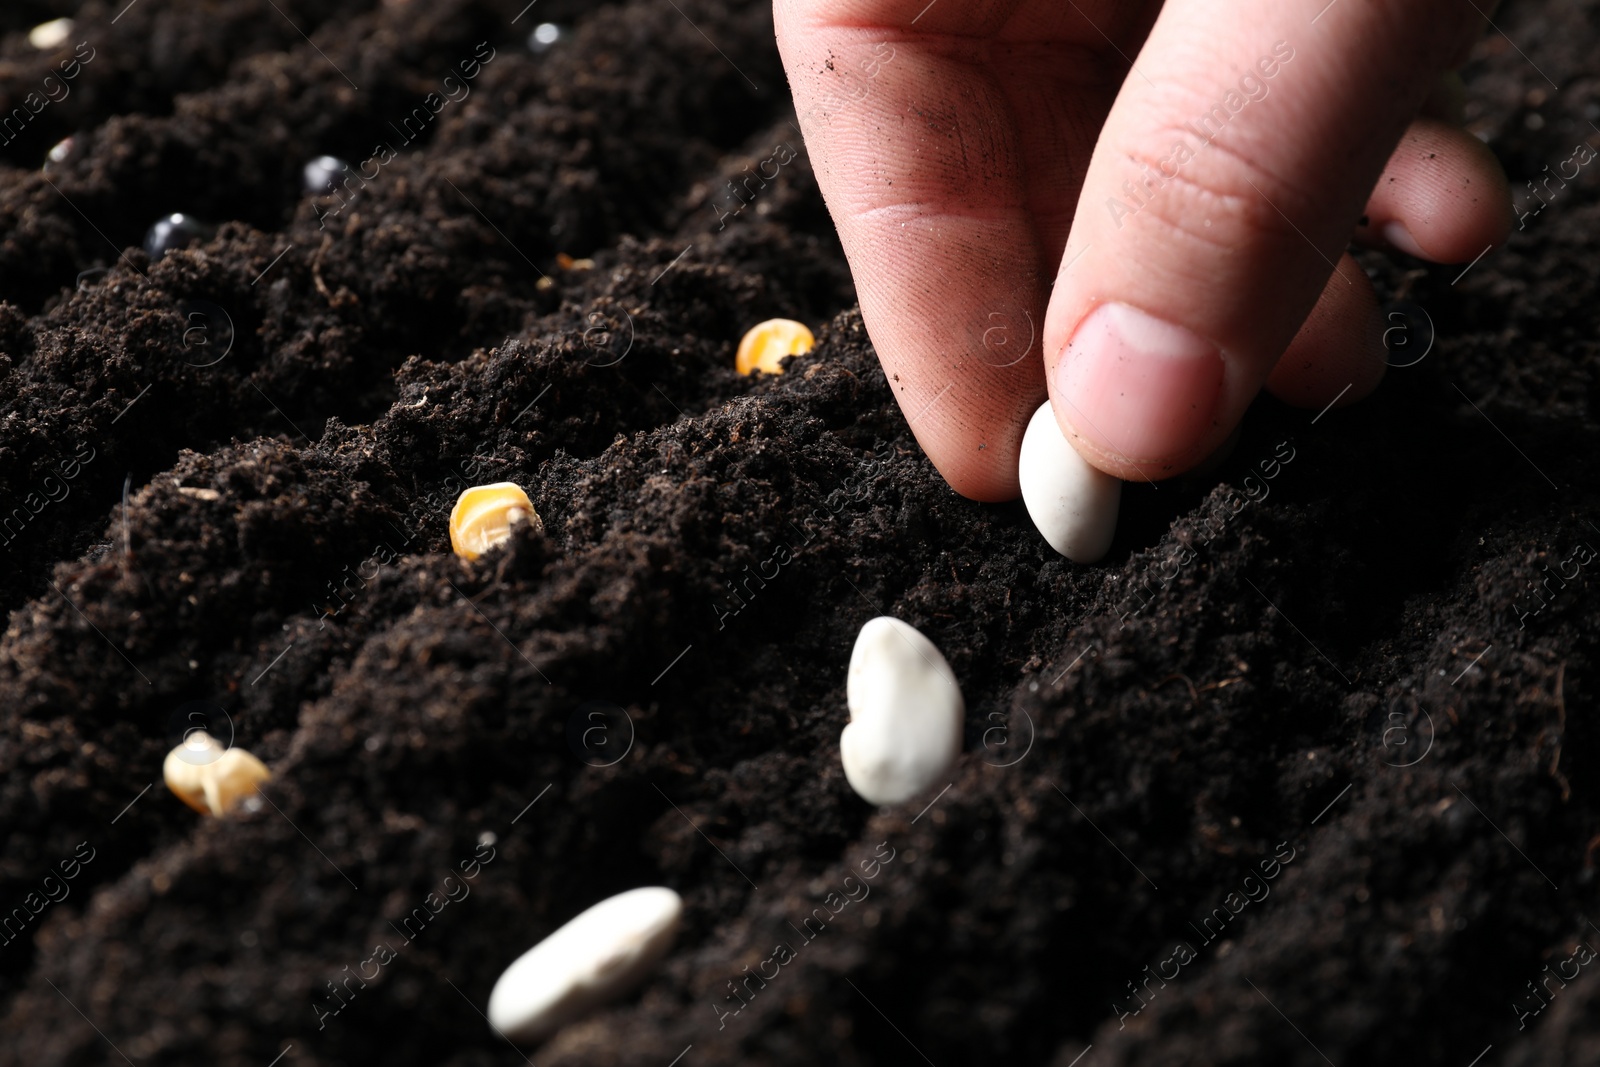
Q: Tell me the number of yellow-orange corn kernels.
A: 3